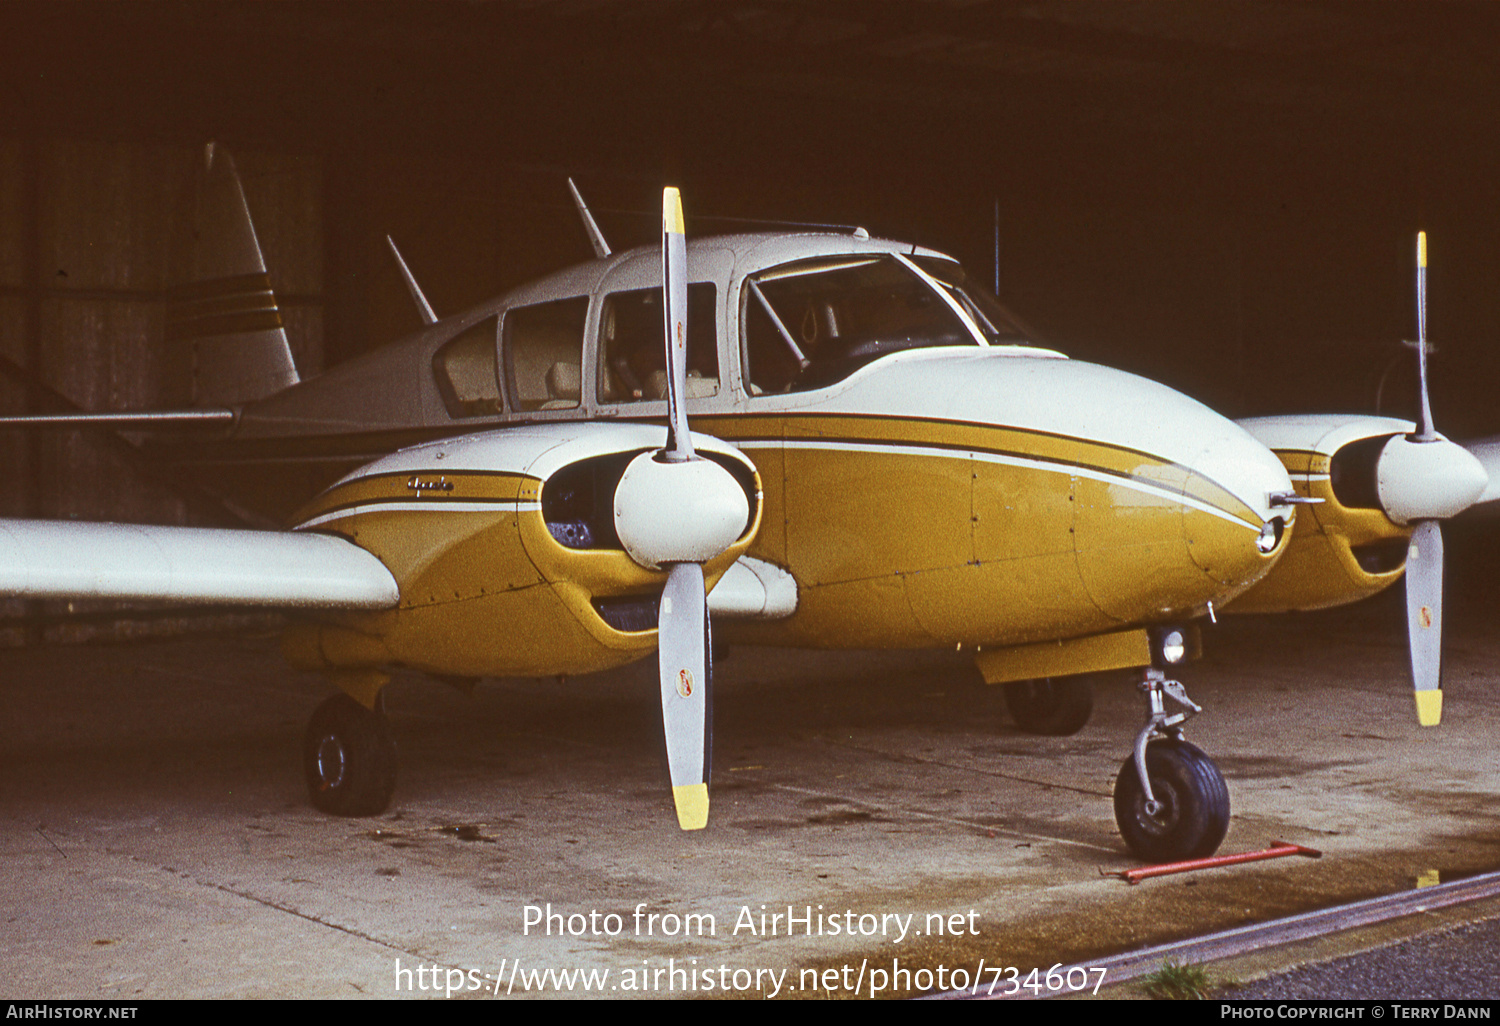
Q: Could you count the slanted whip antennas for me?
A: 2